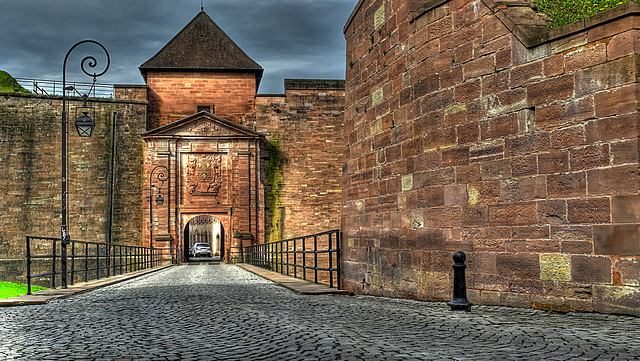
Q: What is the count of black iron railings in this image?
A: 2